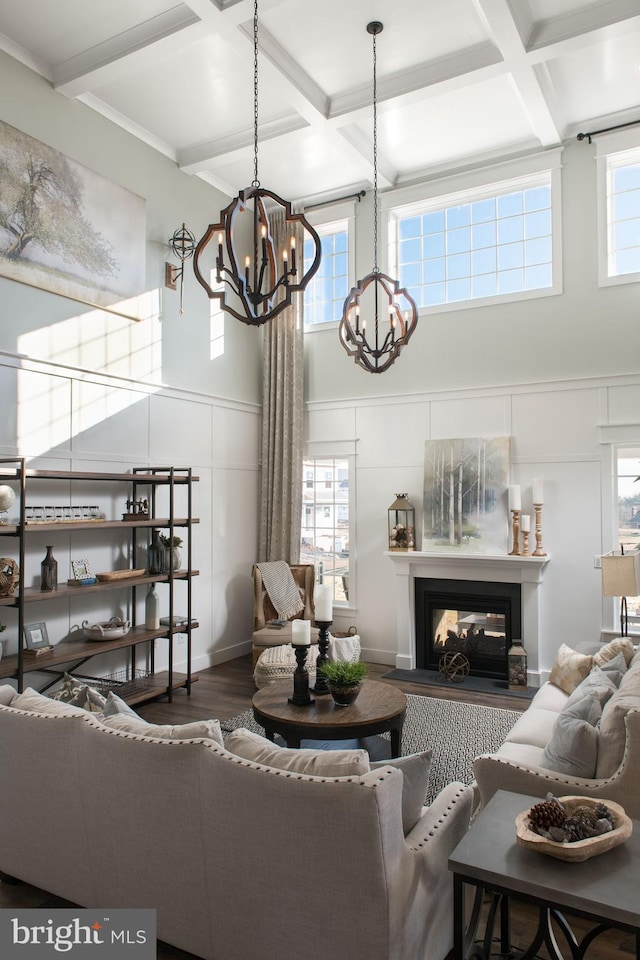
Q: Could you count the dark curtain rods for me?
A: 2